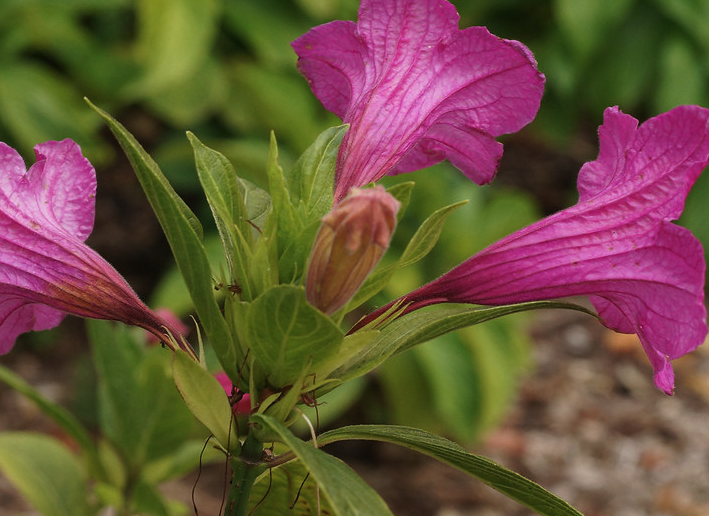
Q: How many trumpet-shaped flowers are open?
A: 3